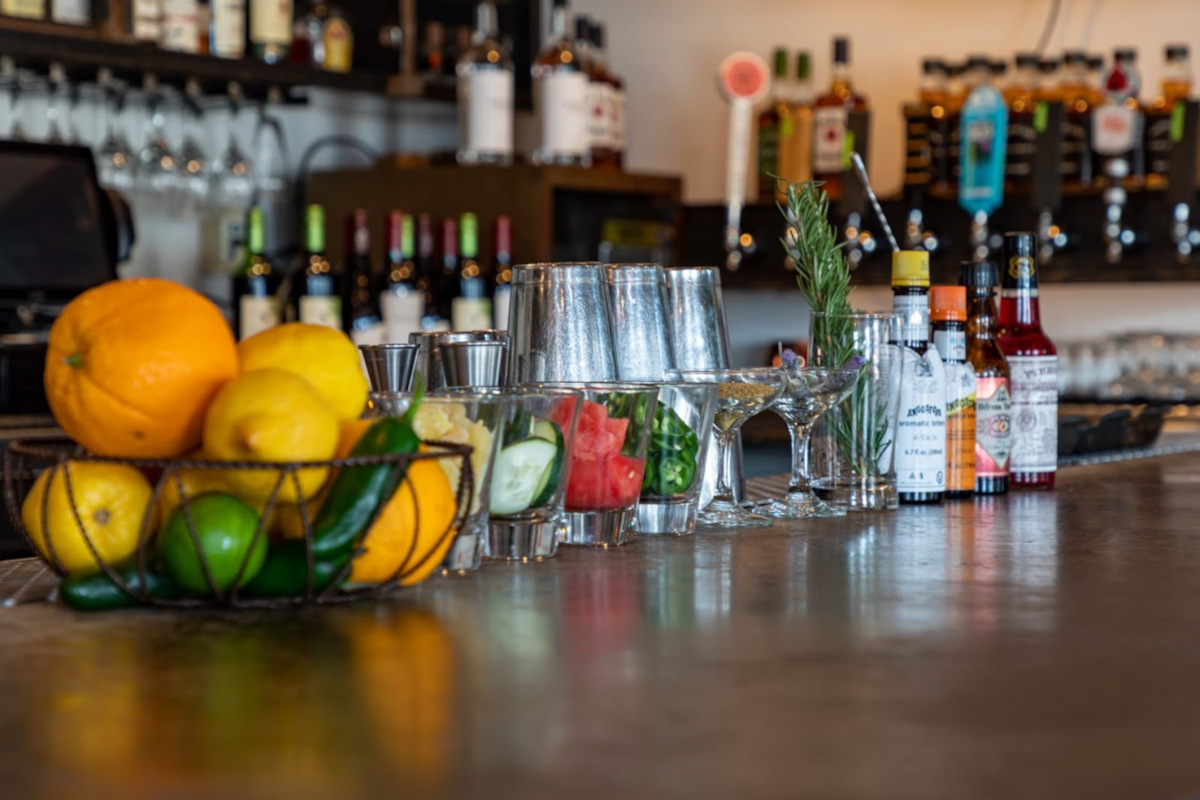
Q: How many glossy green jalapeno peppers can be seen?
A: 3